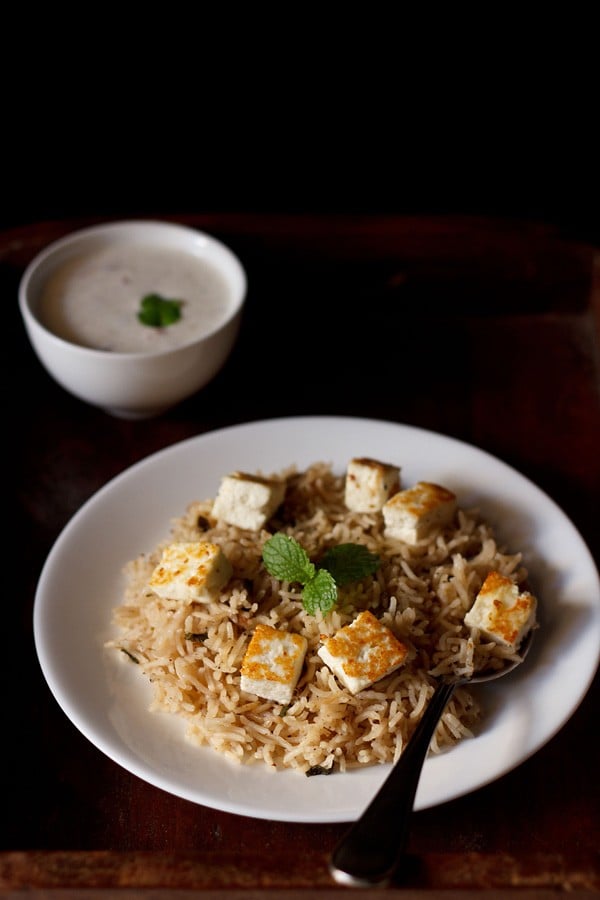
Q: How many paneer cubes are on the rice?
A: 7